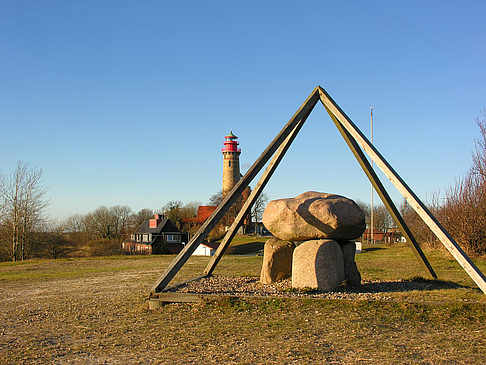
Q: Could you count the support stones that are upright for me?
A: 3